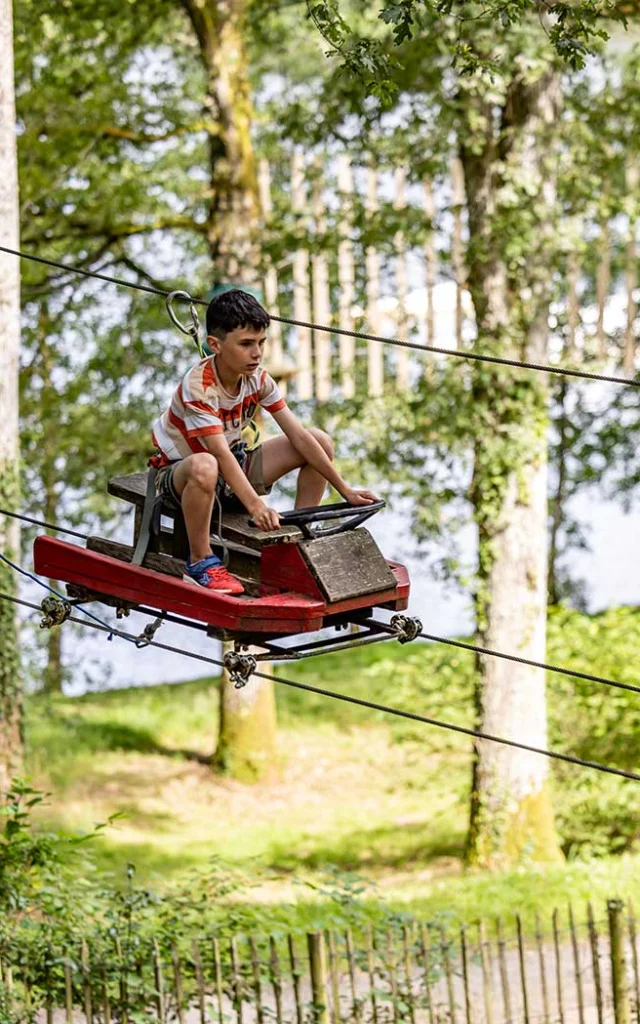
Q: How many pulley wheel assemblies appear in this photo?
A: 3